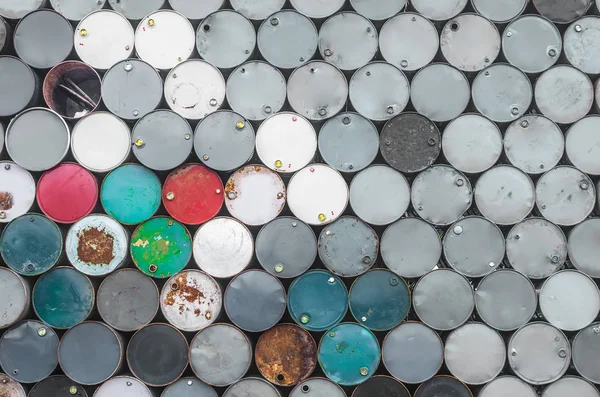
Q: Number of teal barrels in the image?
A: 6